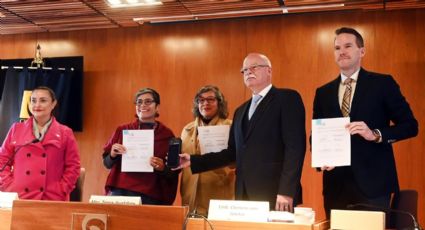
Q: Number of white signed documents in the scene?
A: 3